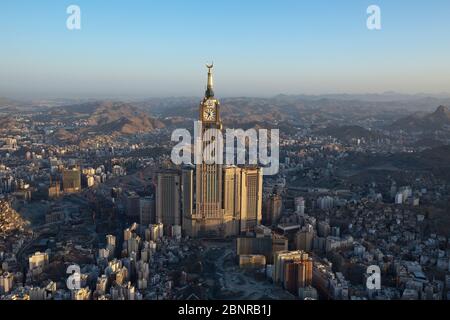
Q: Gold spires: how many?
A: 1